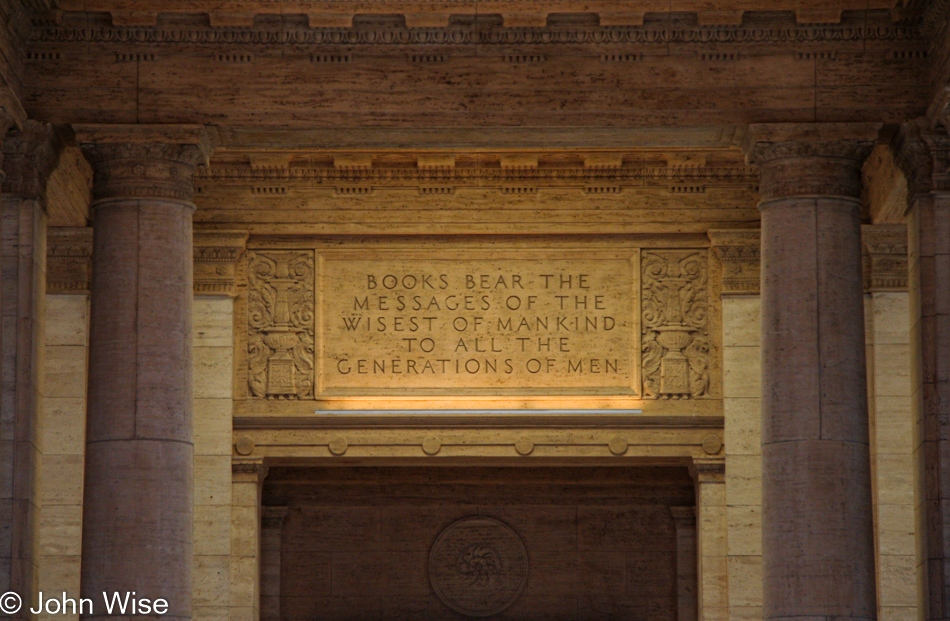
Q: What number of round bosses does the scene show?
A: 6